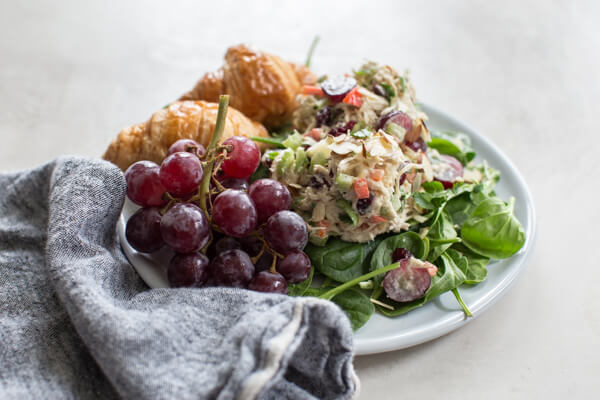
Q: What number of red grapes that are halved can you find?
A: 4